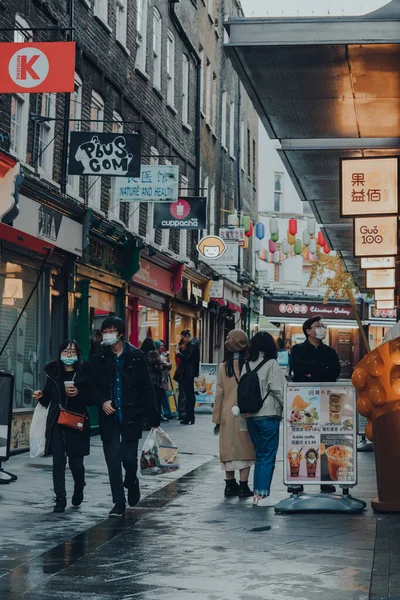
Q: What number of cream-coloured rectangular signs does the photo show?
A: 6